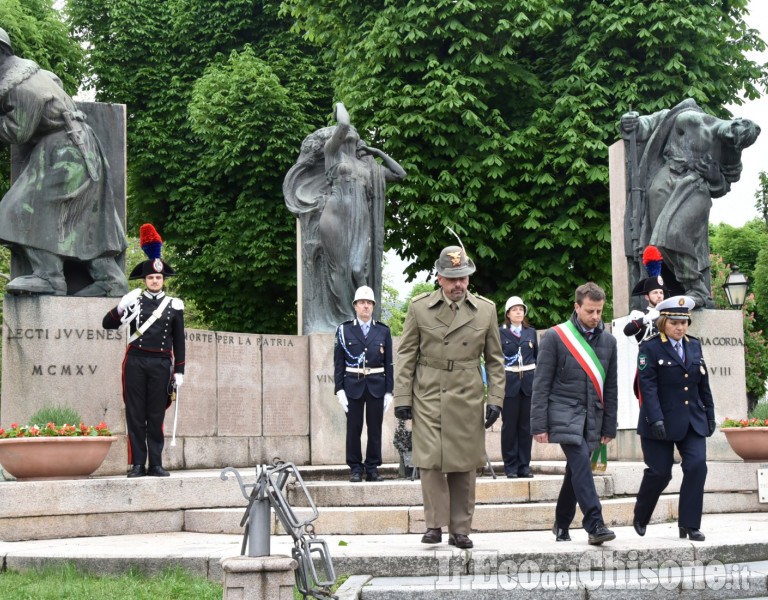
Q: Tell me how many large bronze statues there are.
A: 3